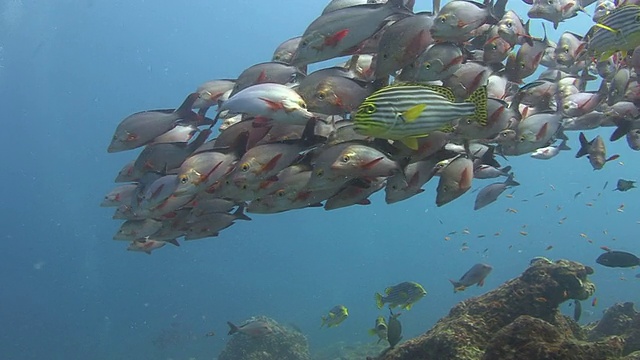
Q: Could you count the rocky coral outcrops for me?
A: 2